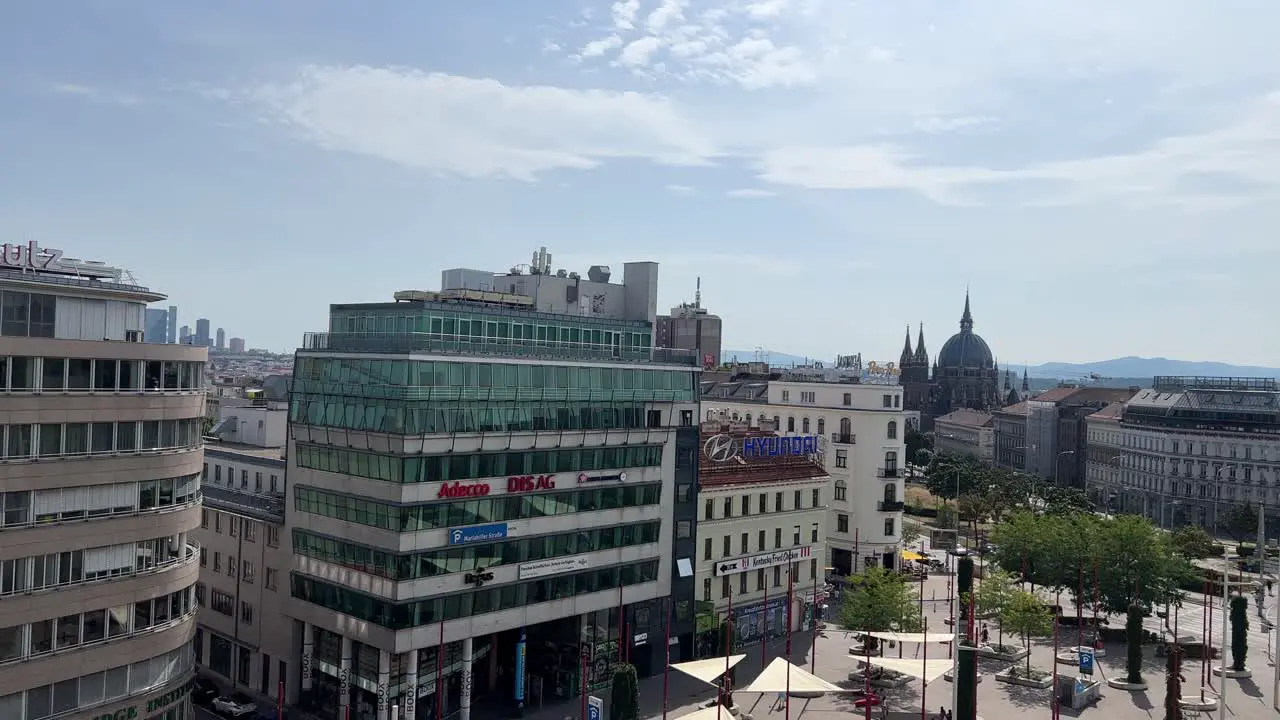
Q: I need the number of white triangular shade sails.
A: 5